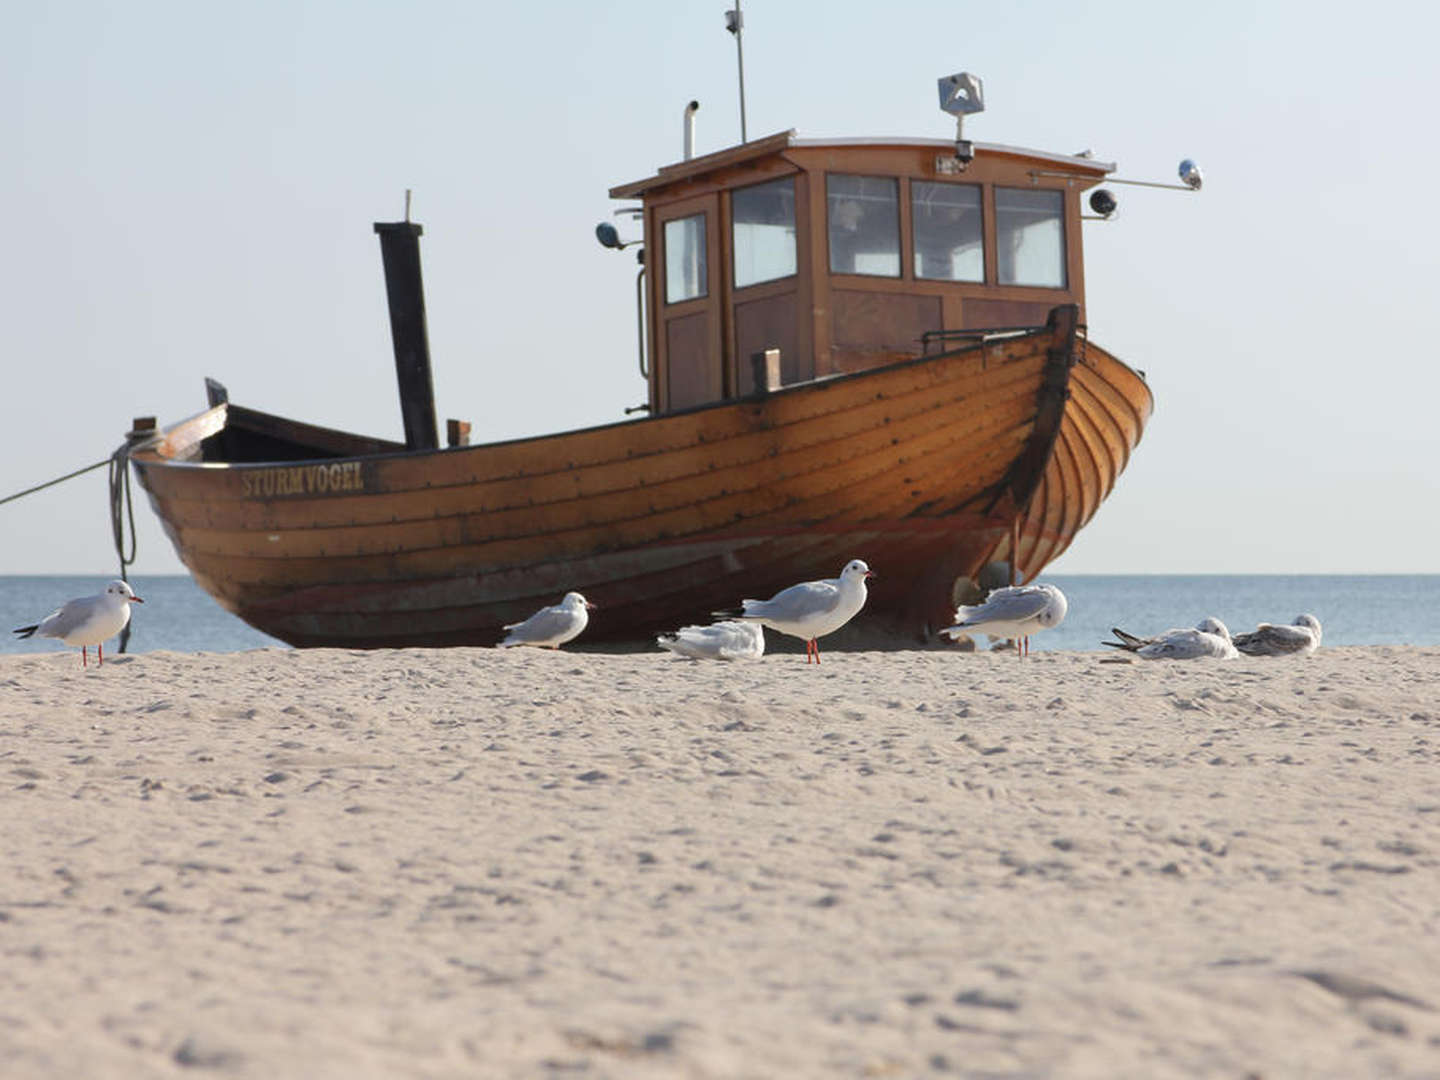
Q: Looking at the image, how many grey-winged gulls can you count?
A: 7